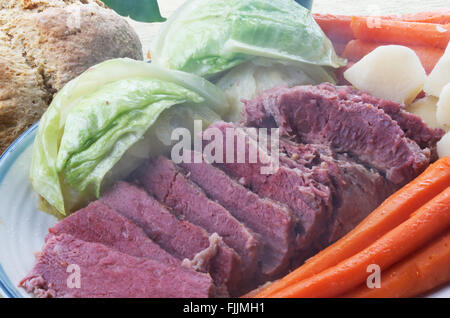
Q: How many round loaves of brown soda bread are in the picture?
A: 1